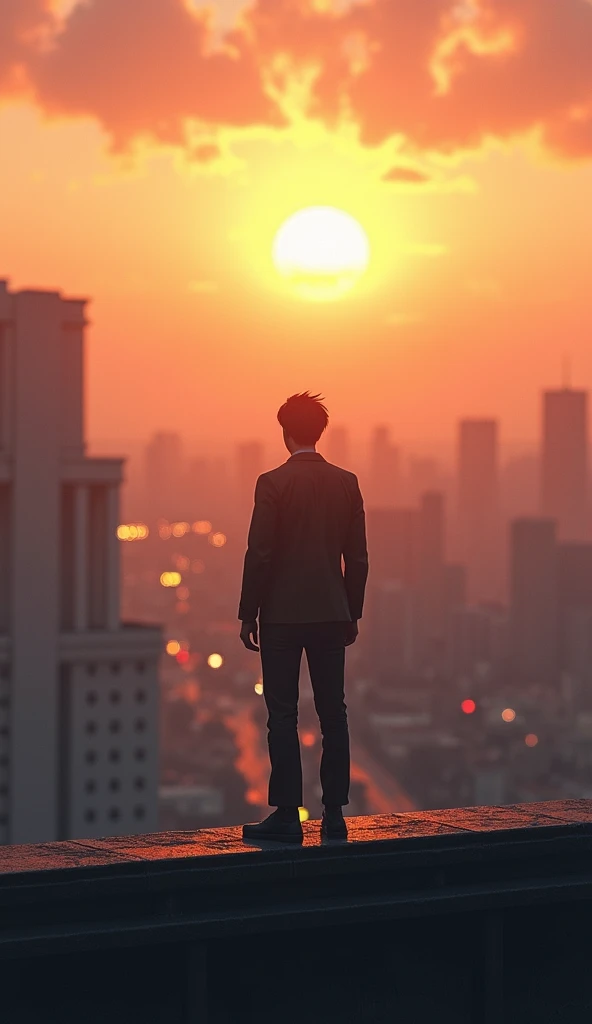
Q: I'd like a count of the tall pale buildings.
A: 1